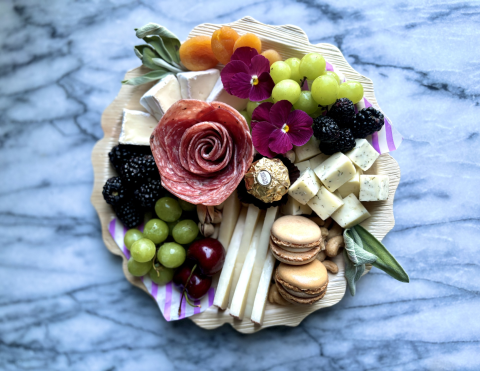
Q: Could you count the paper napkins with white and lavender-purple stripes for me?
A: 2